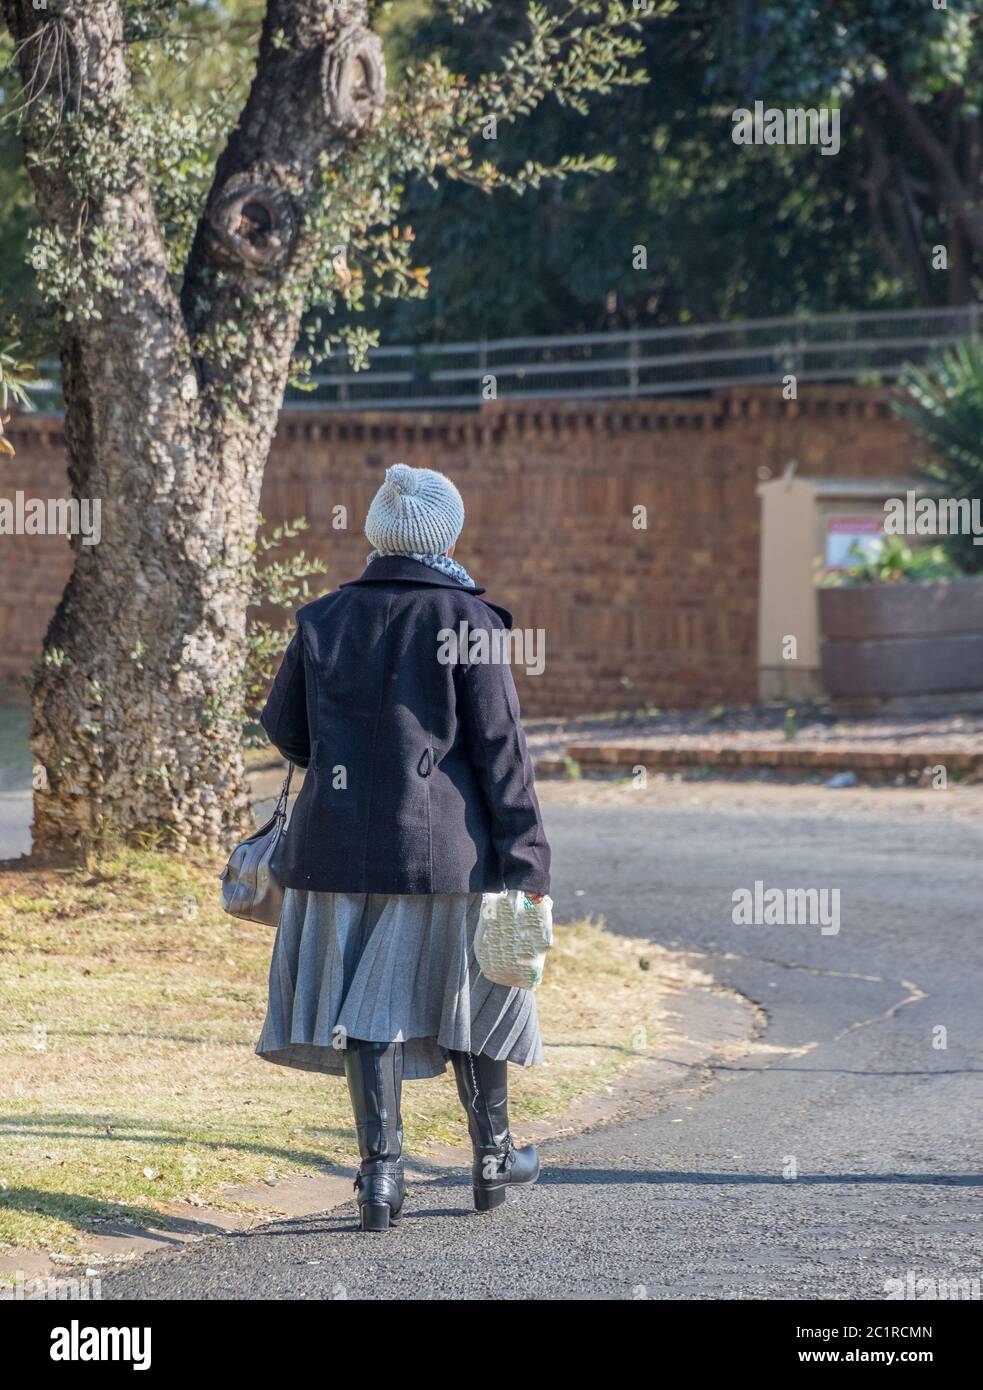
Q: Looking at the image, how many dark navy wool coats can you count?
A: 1